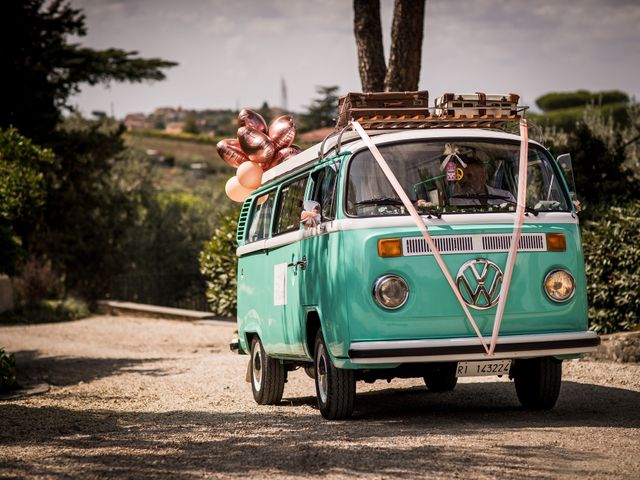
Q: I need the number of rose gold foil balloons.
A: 5